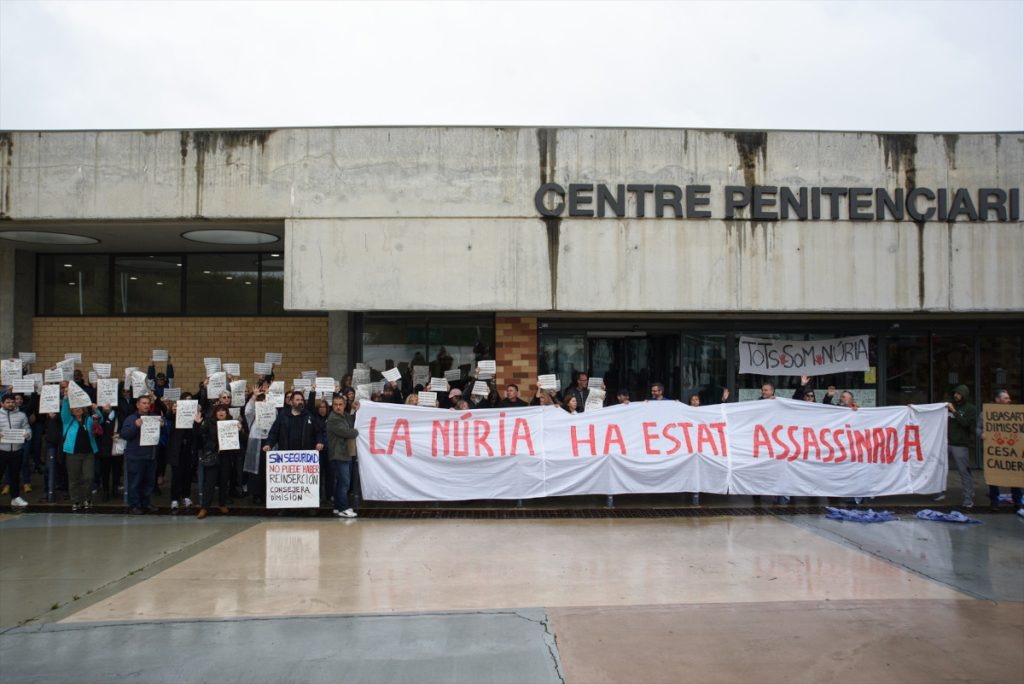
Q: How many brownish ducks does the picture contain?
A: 0